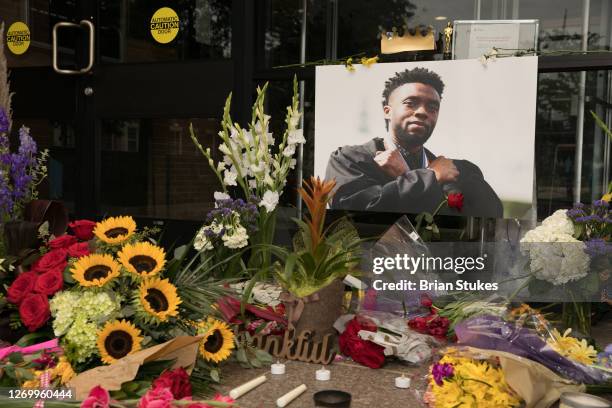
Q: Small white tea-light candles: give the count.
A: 3